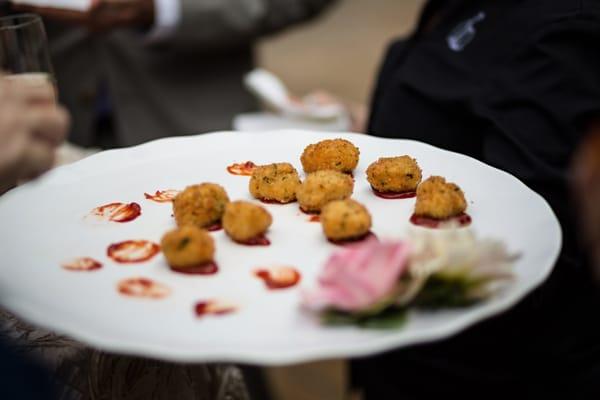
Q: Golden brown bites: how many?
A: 9